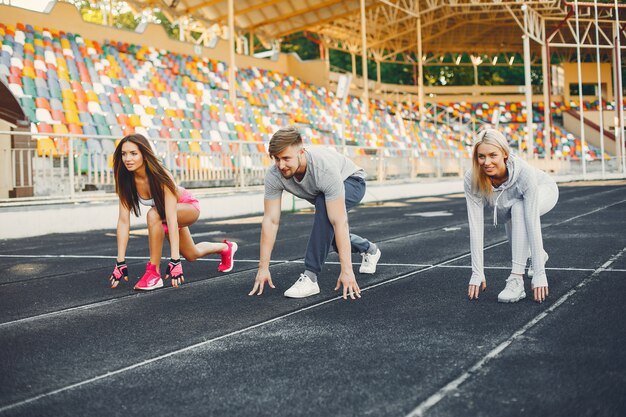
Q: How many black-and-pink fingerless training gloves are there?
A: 2